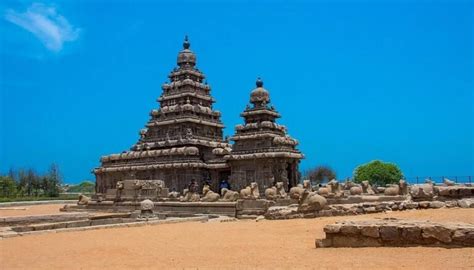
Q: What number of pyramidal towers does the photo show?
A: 2